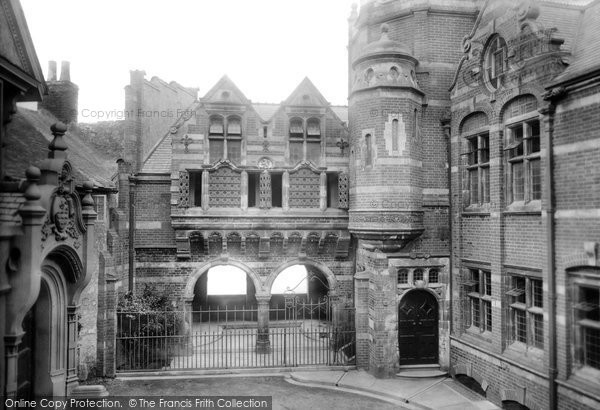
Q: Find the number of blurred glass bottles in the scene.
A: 0